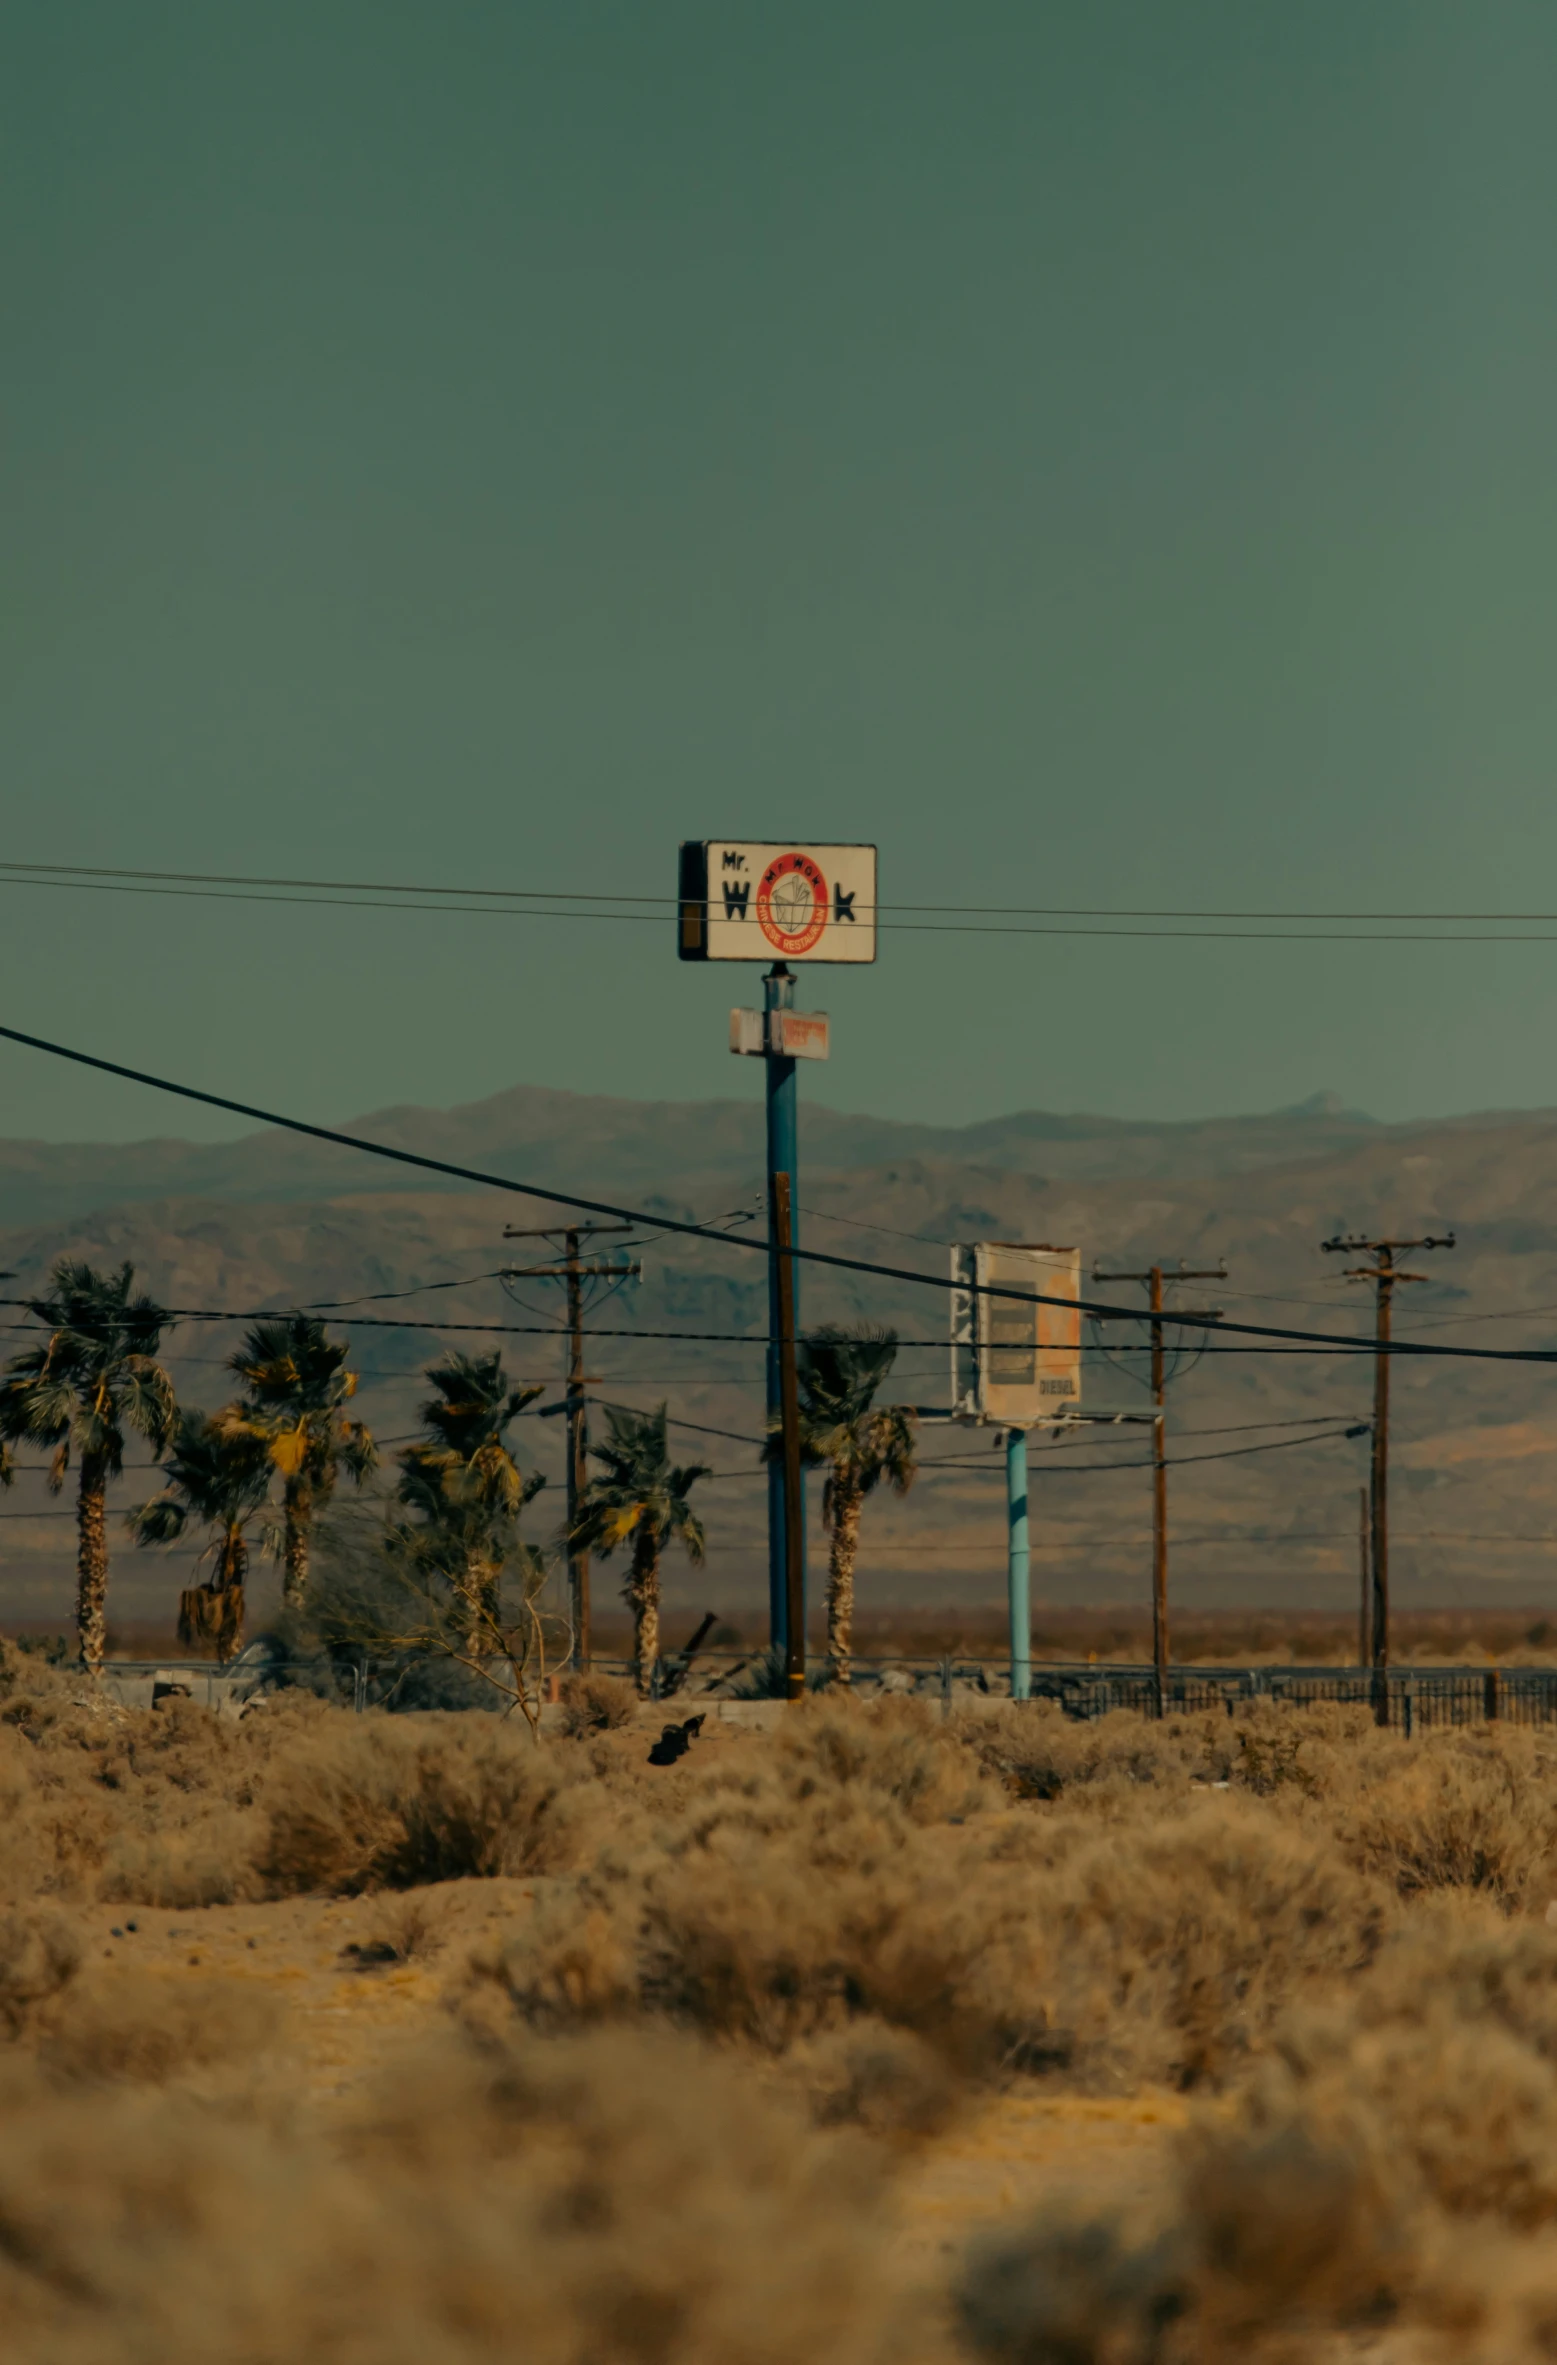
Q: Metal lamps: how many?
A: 0